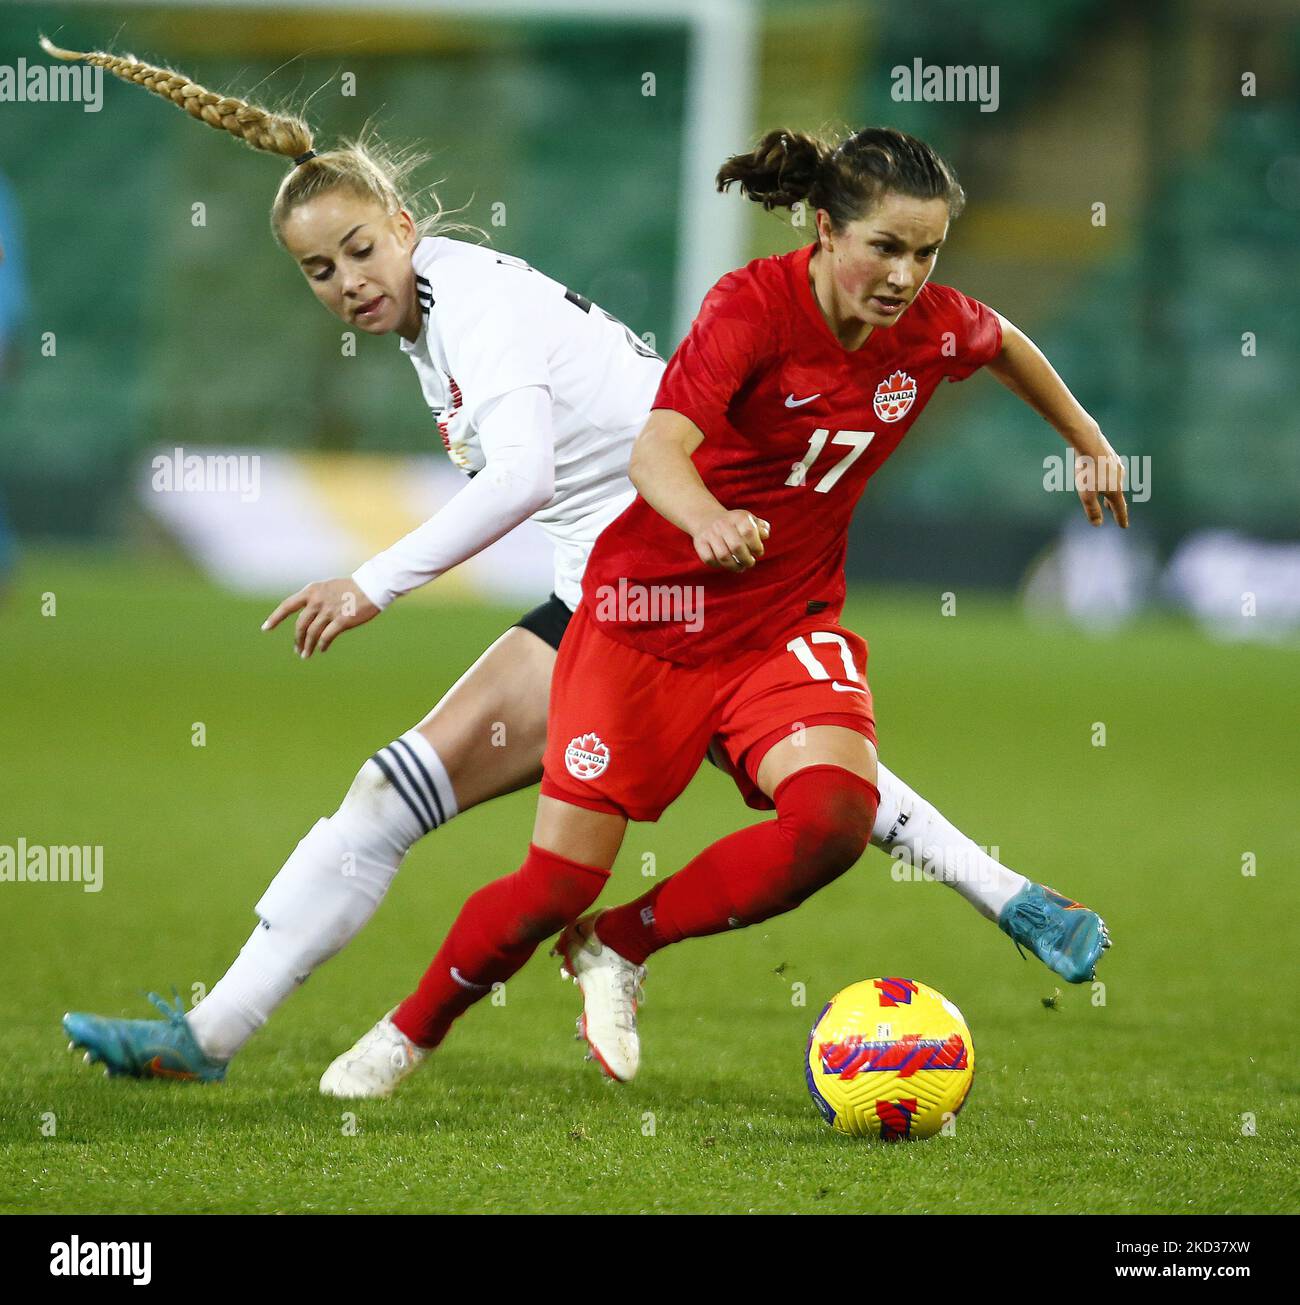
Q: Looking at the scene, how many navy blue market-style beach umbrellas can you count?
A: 0